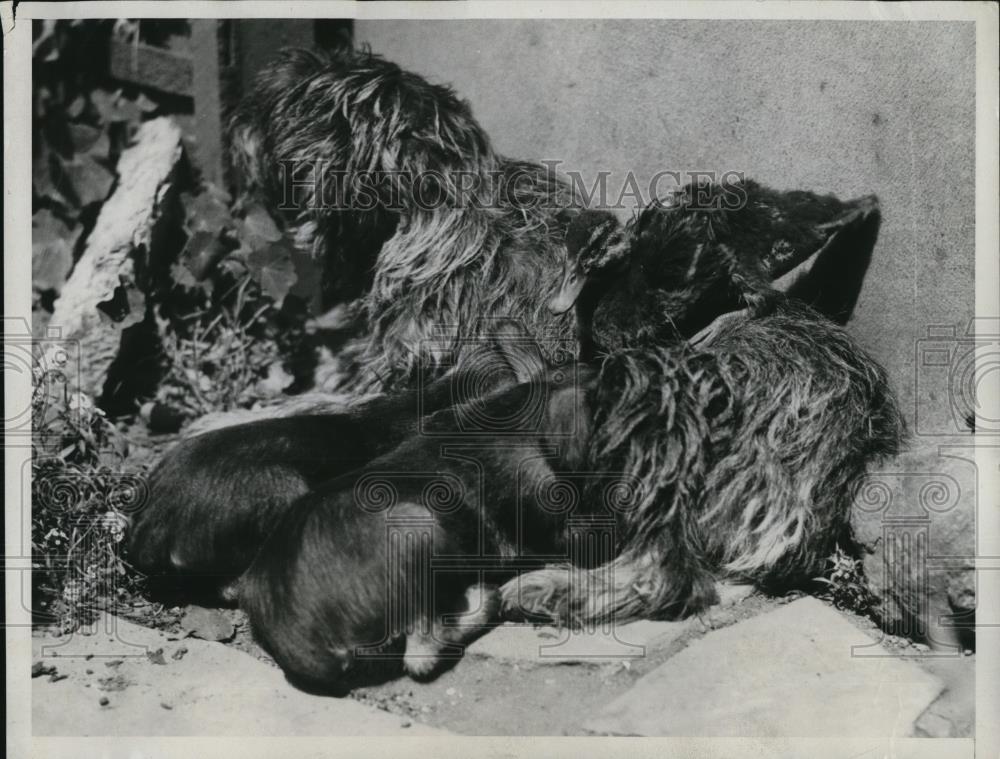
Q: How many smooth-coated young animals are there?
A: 2